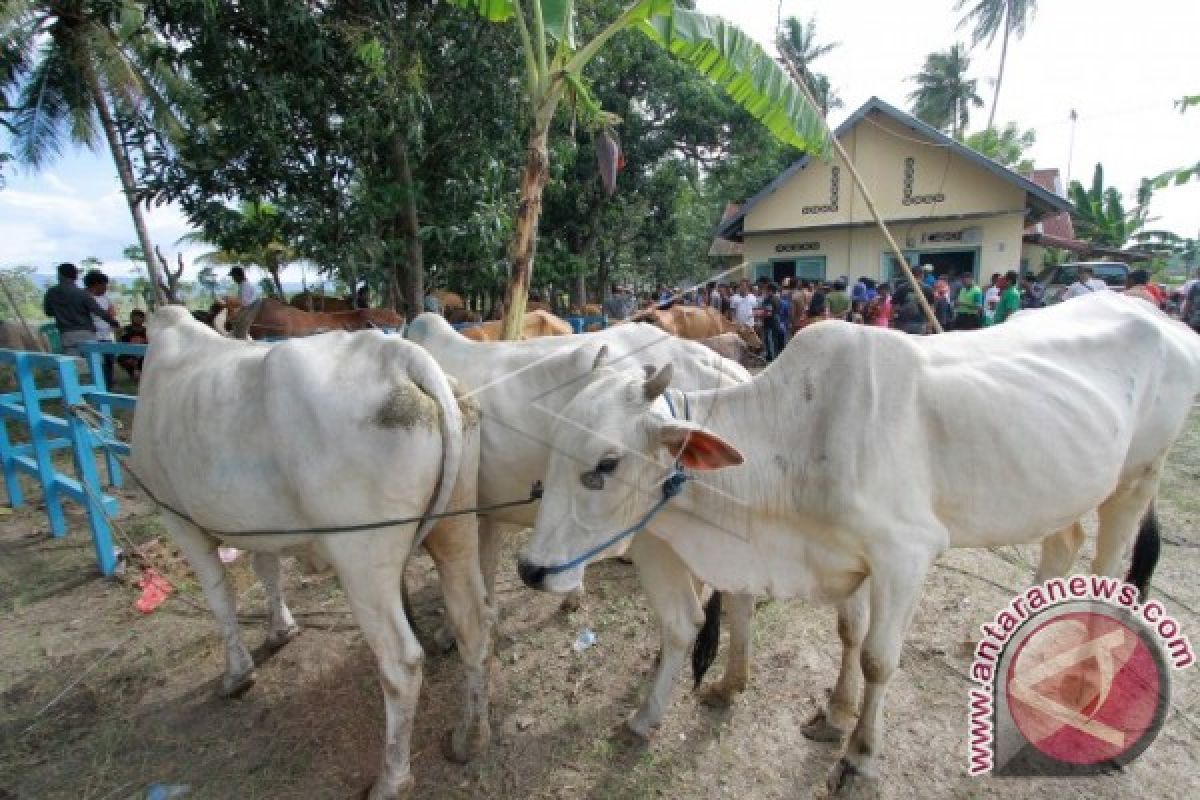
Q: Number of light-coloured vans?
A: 1